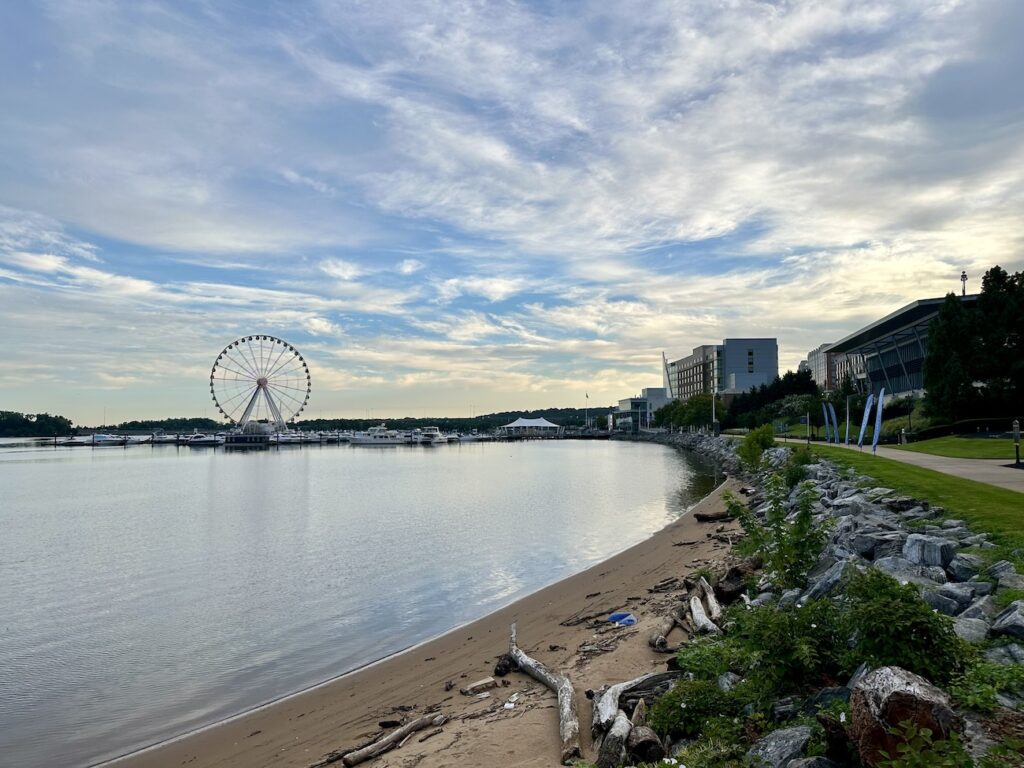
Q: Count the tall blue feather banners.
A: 5